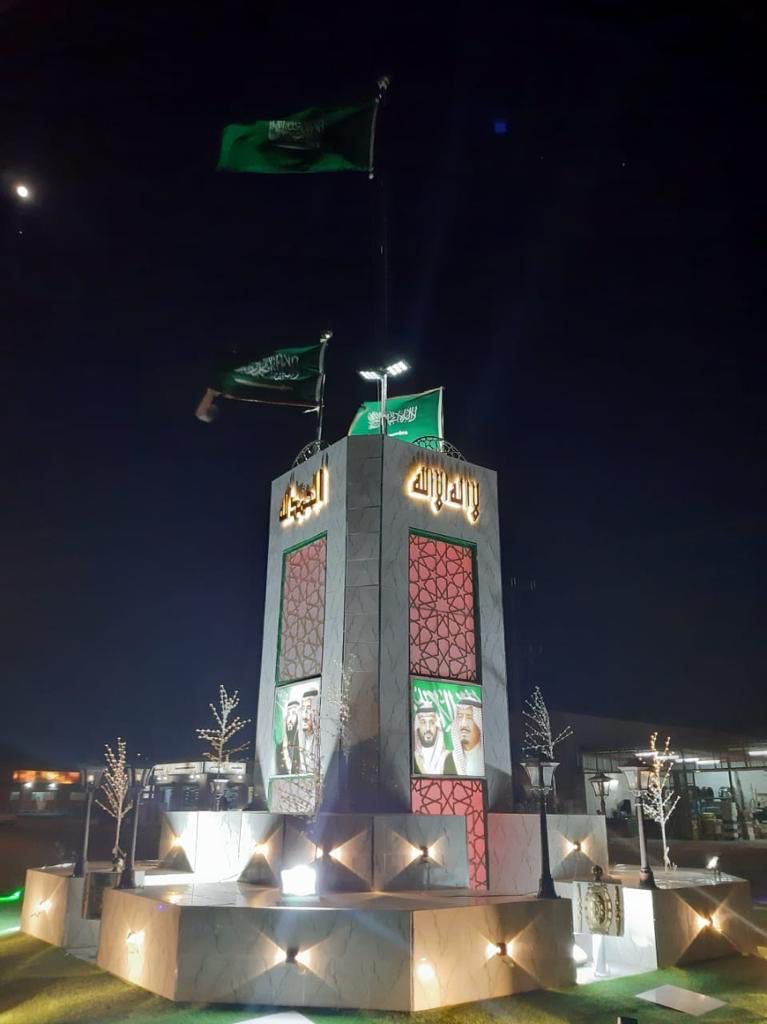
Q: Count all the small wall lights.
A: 10